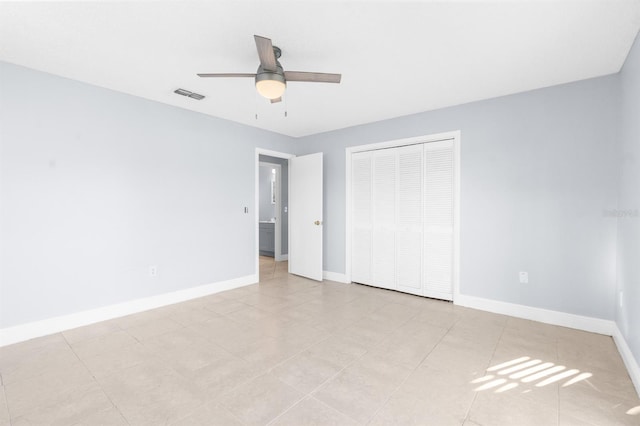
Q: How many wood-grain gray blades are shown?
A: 4